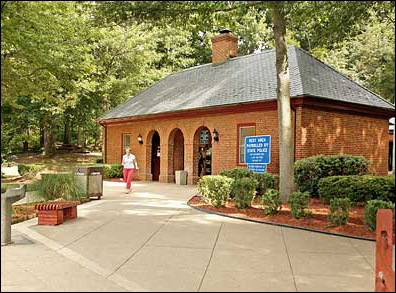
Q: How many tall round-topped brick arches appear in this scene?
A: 3